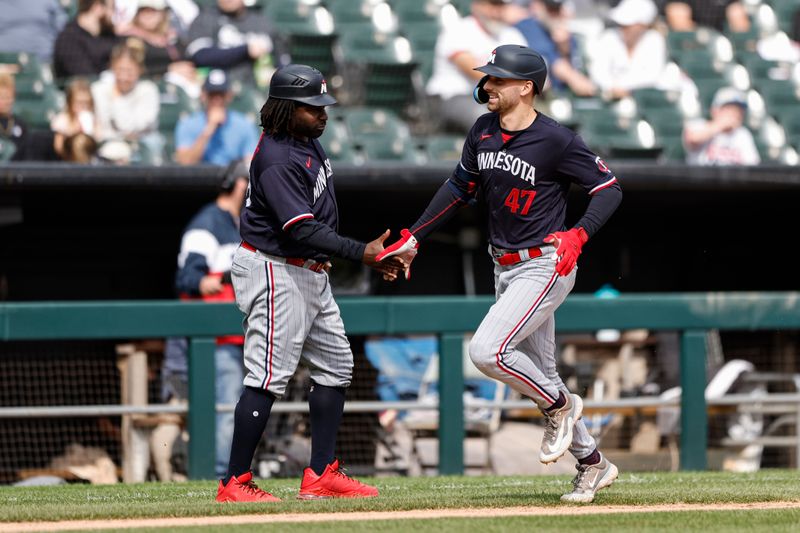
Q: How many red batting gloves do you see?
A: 2